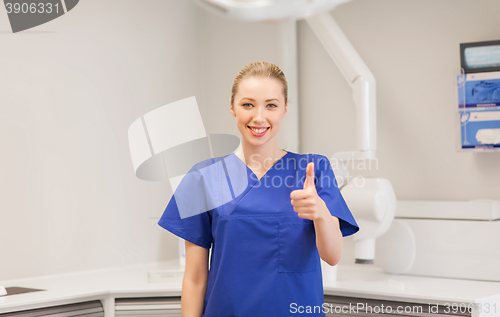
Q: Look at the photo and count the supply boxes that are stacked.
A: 3